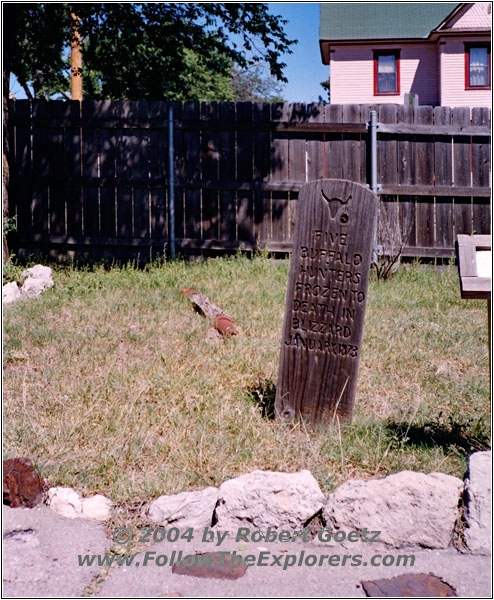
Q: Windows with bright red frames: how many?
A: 2